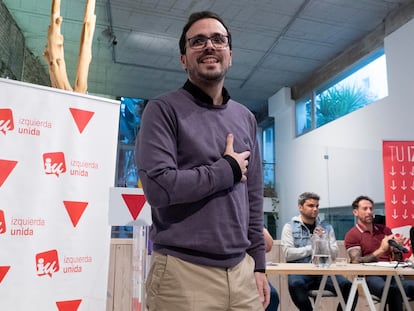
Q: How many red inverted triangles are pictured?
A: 6